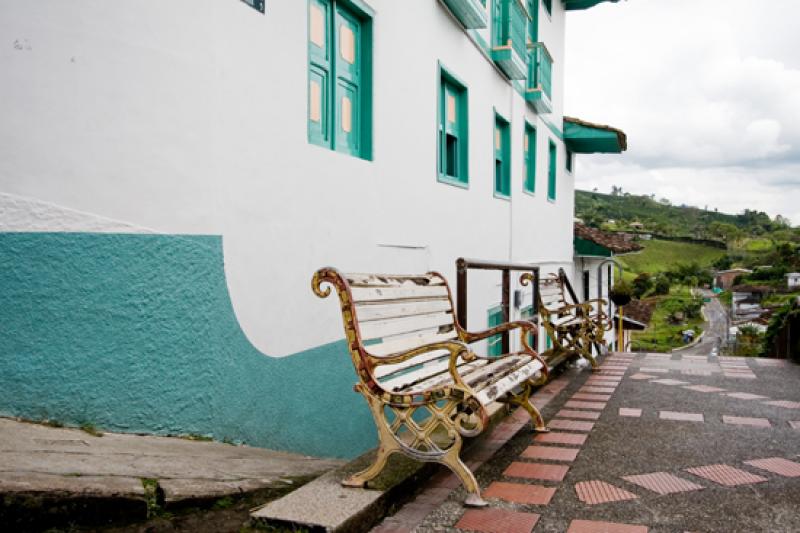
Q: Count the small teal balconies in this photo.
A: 3